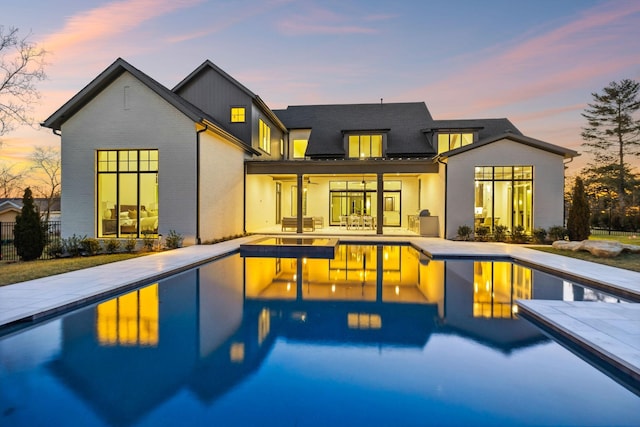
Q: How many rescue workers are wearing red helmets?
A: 0